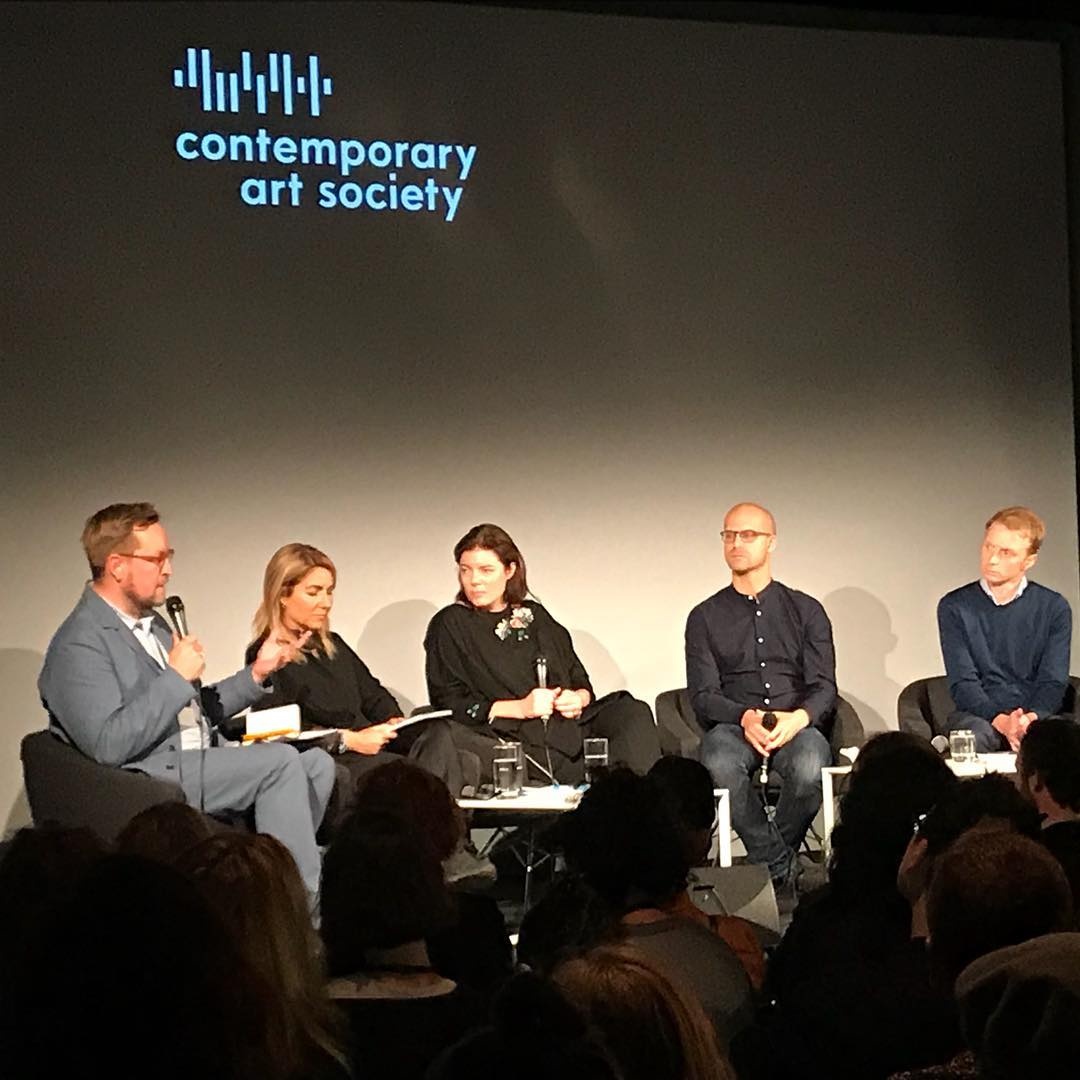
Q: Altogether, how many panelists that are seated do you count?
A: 5